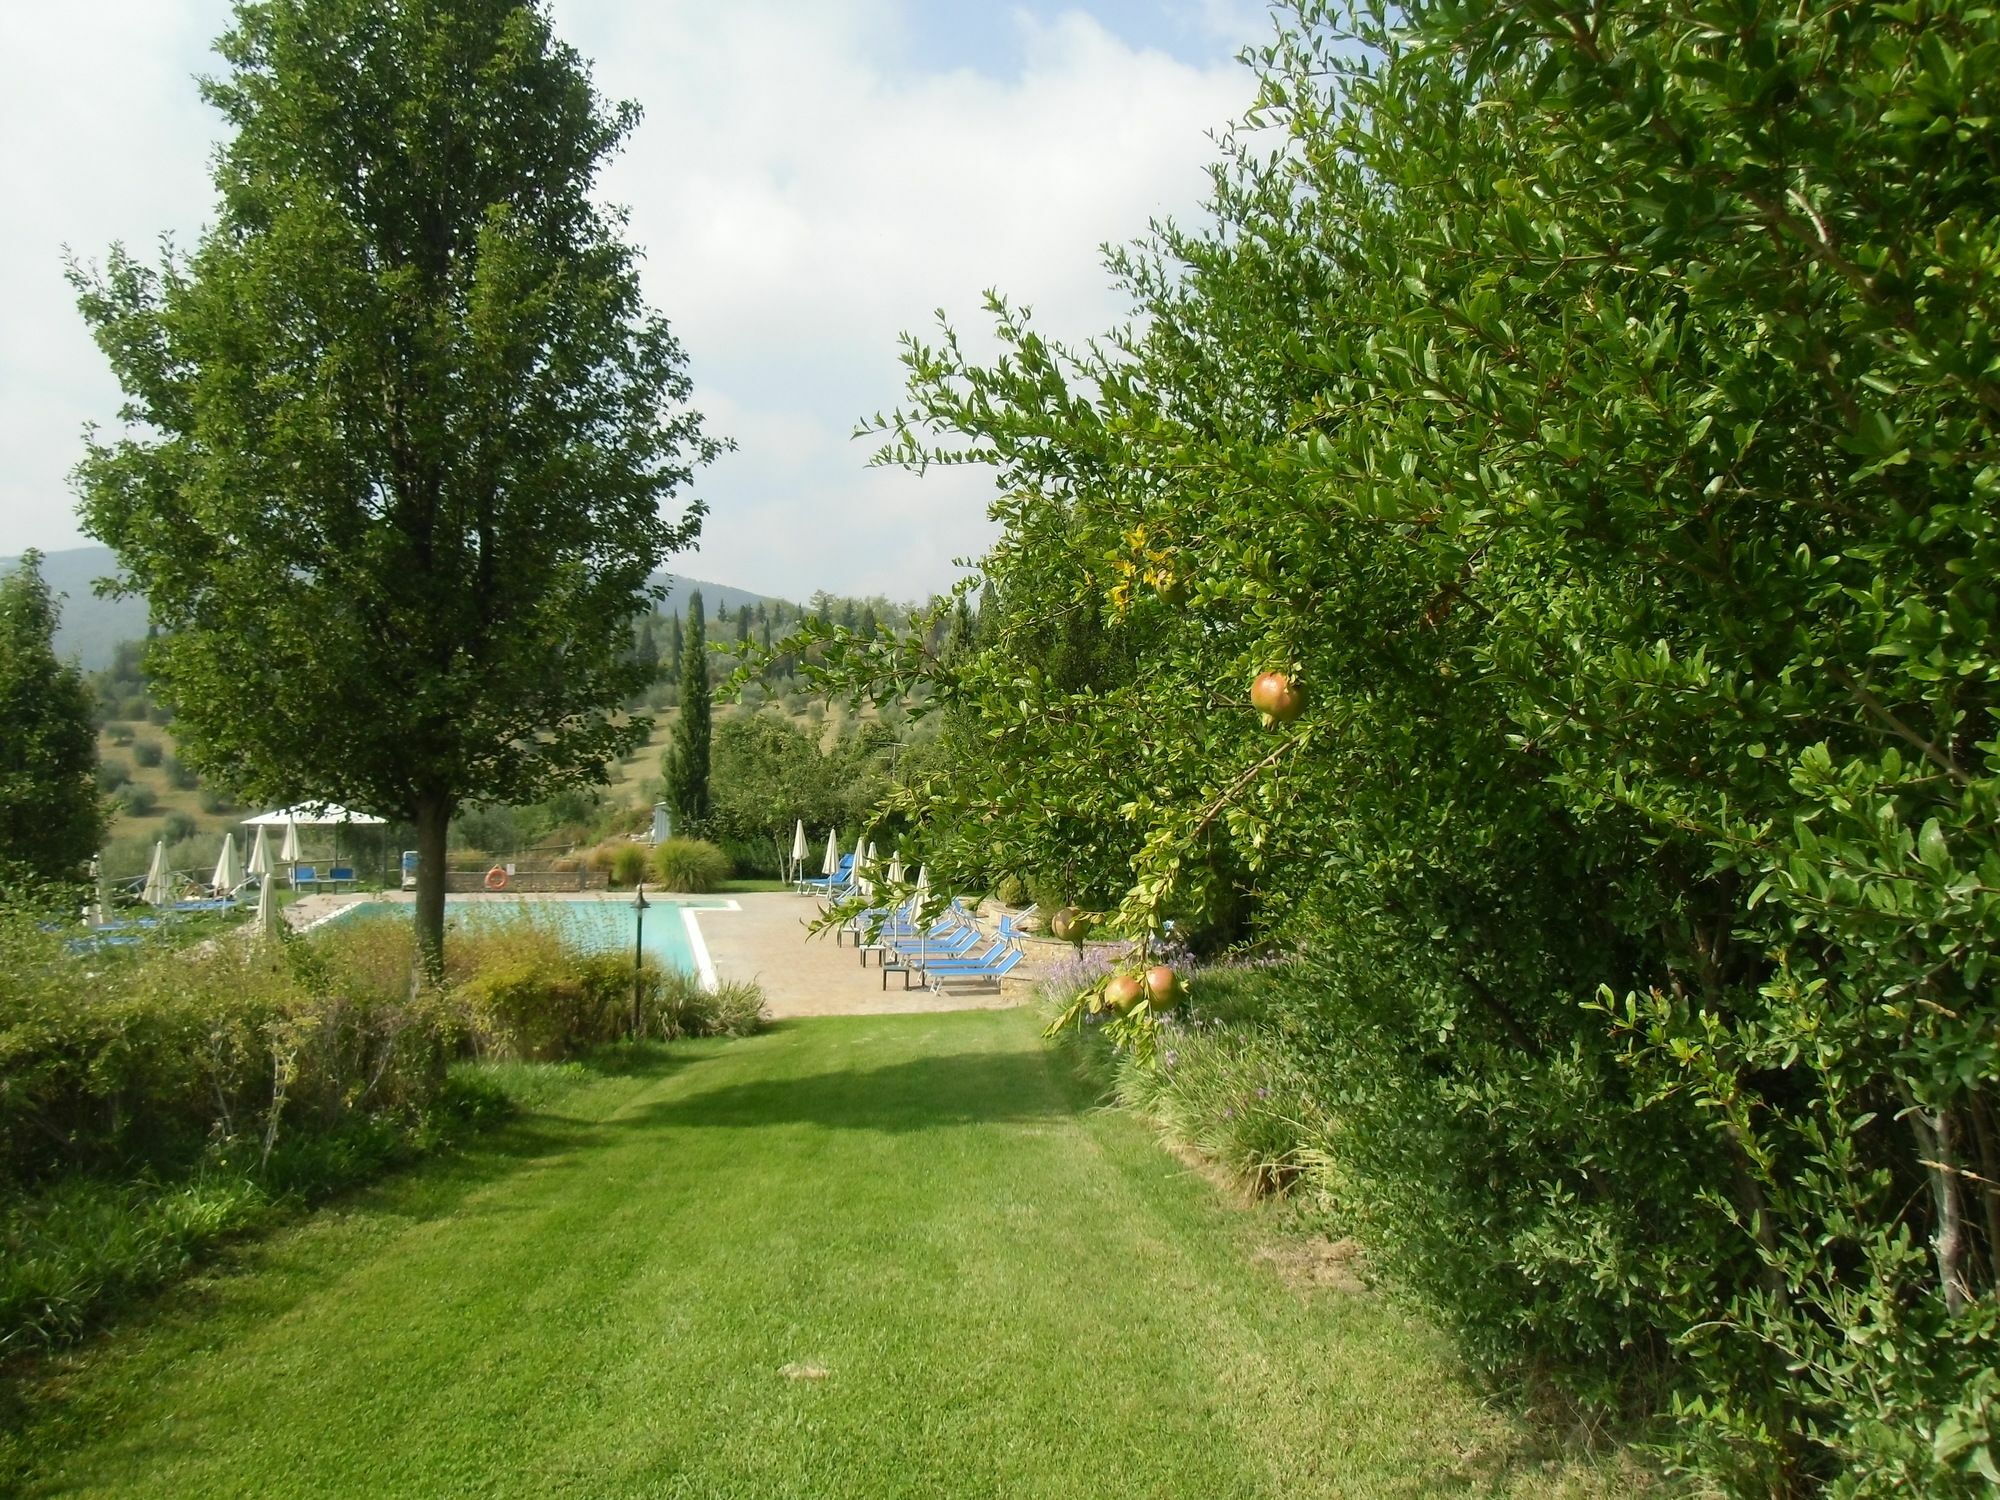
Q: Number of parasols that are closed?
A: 12